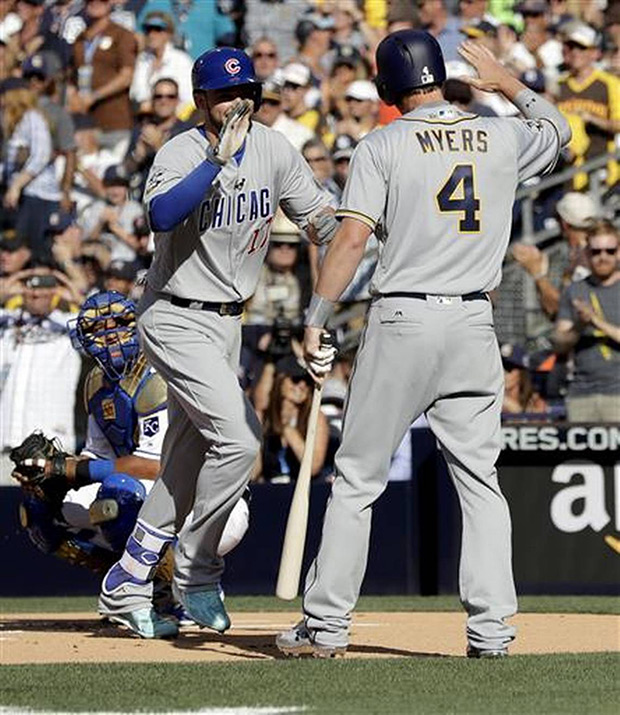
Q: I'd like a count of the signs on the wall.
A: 2